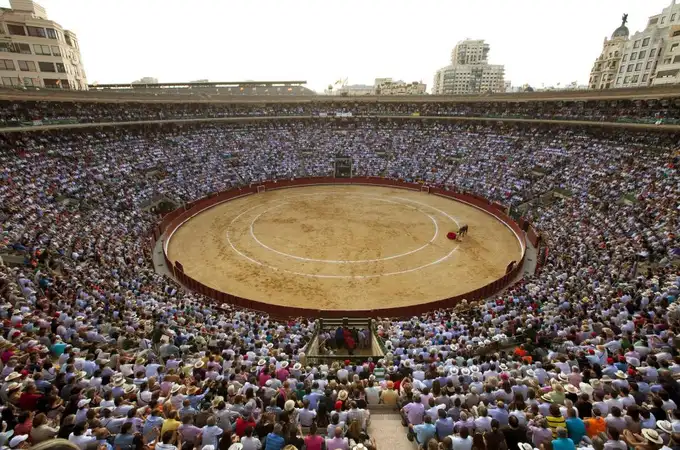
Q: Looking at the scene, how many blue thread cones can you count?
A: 0